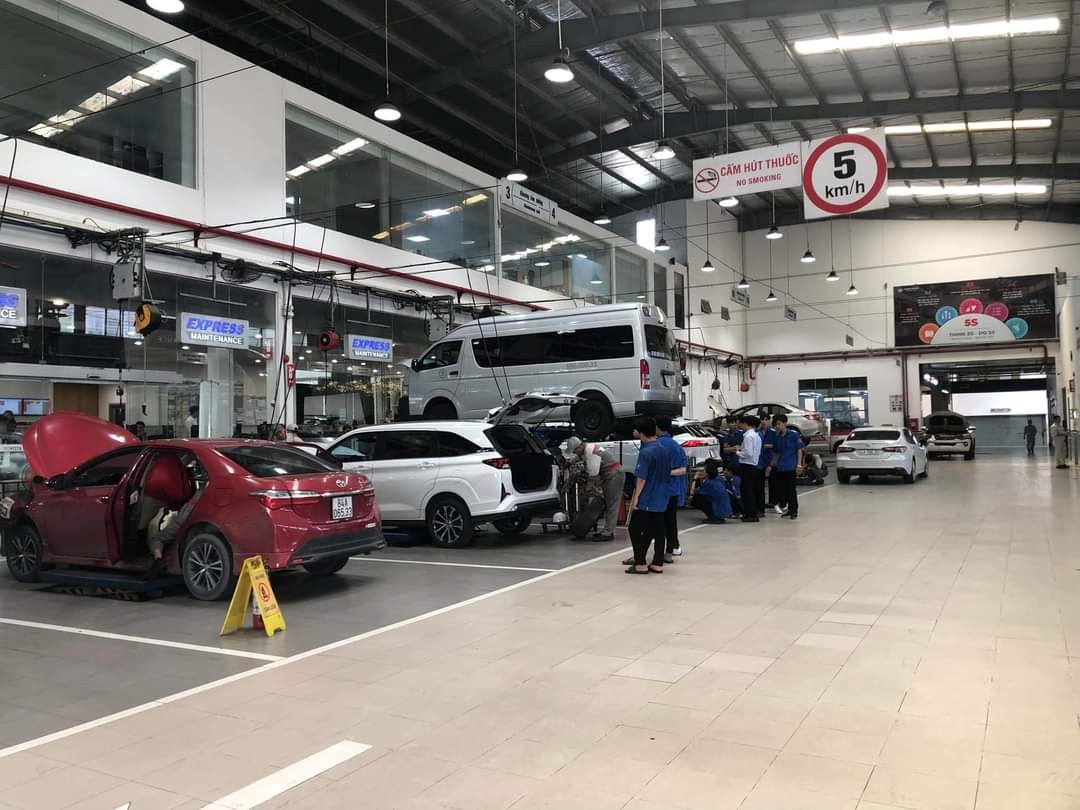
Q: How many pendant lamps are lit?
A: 15